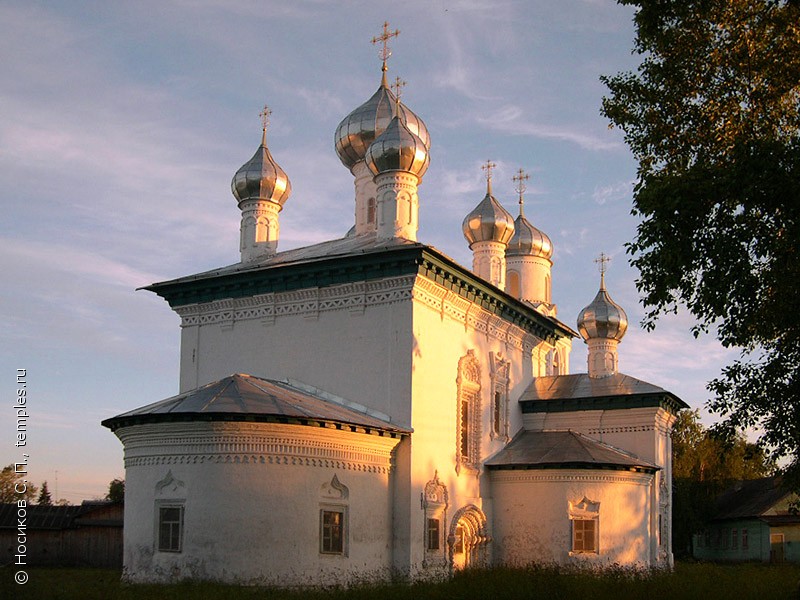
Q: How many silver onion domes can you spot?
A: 6